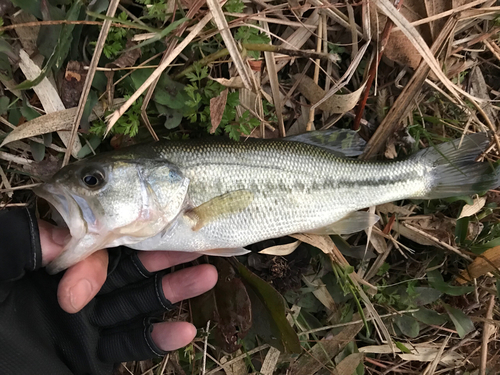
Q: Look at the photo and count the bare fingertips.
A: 5